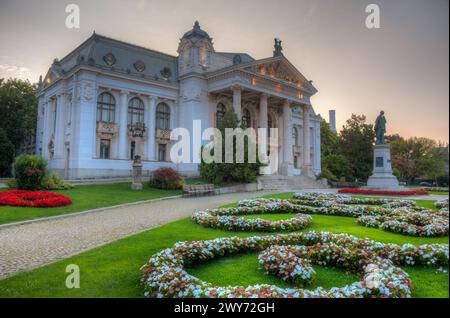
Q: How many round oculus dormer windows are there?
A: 3